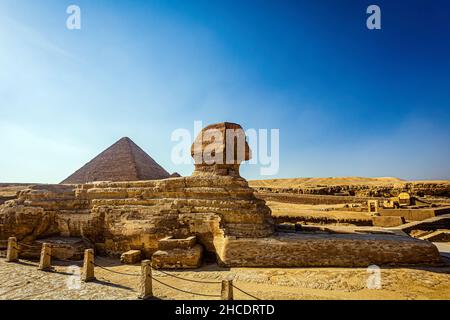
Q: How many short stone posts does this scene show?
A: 5